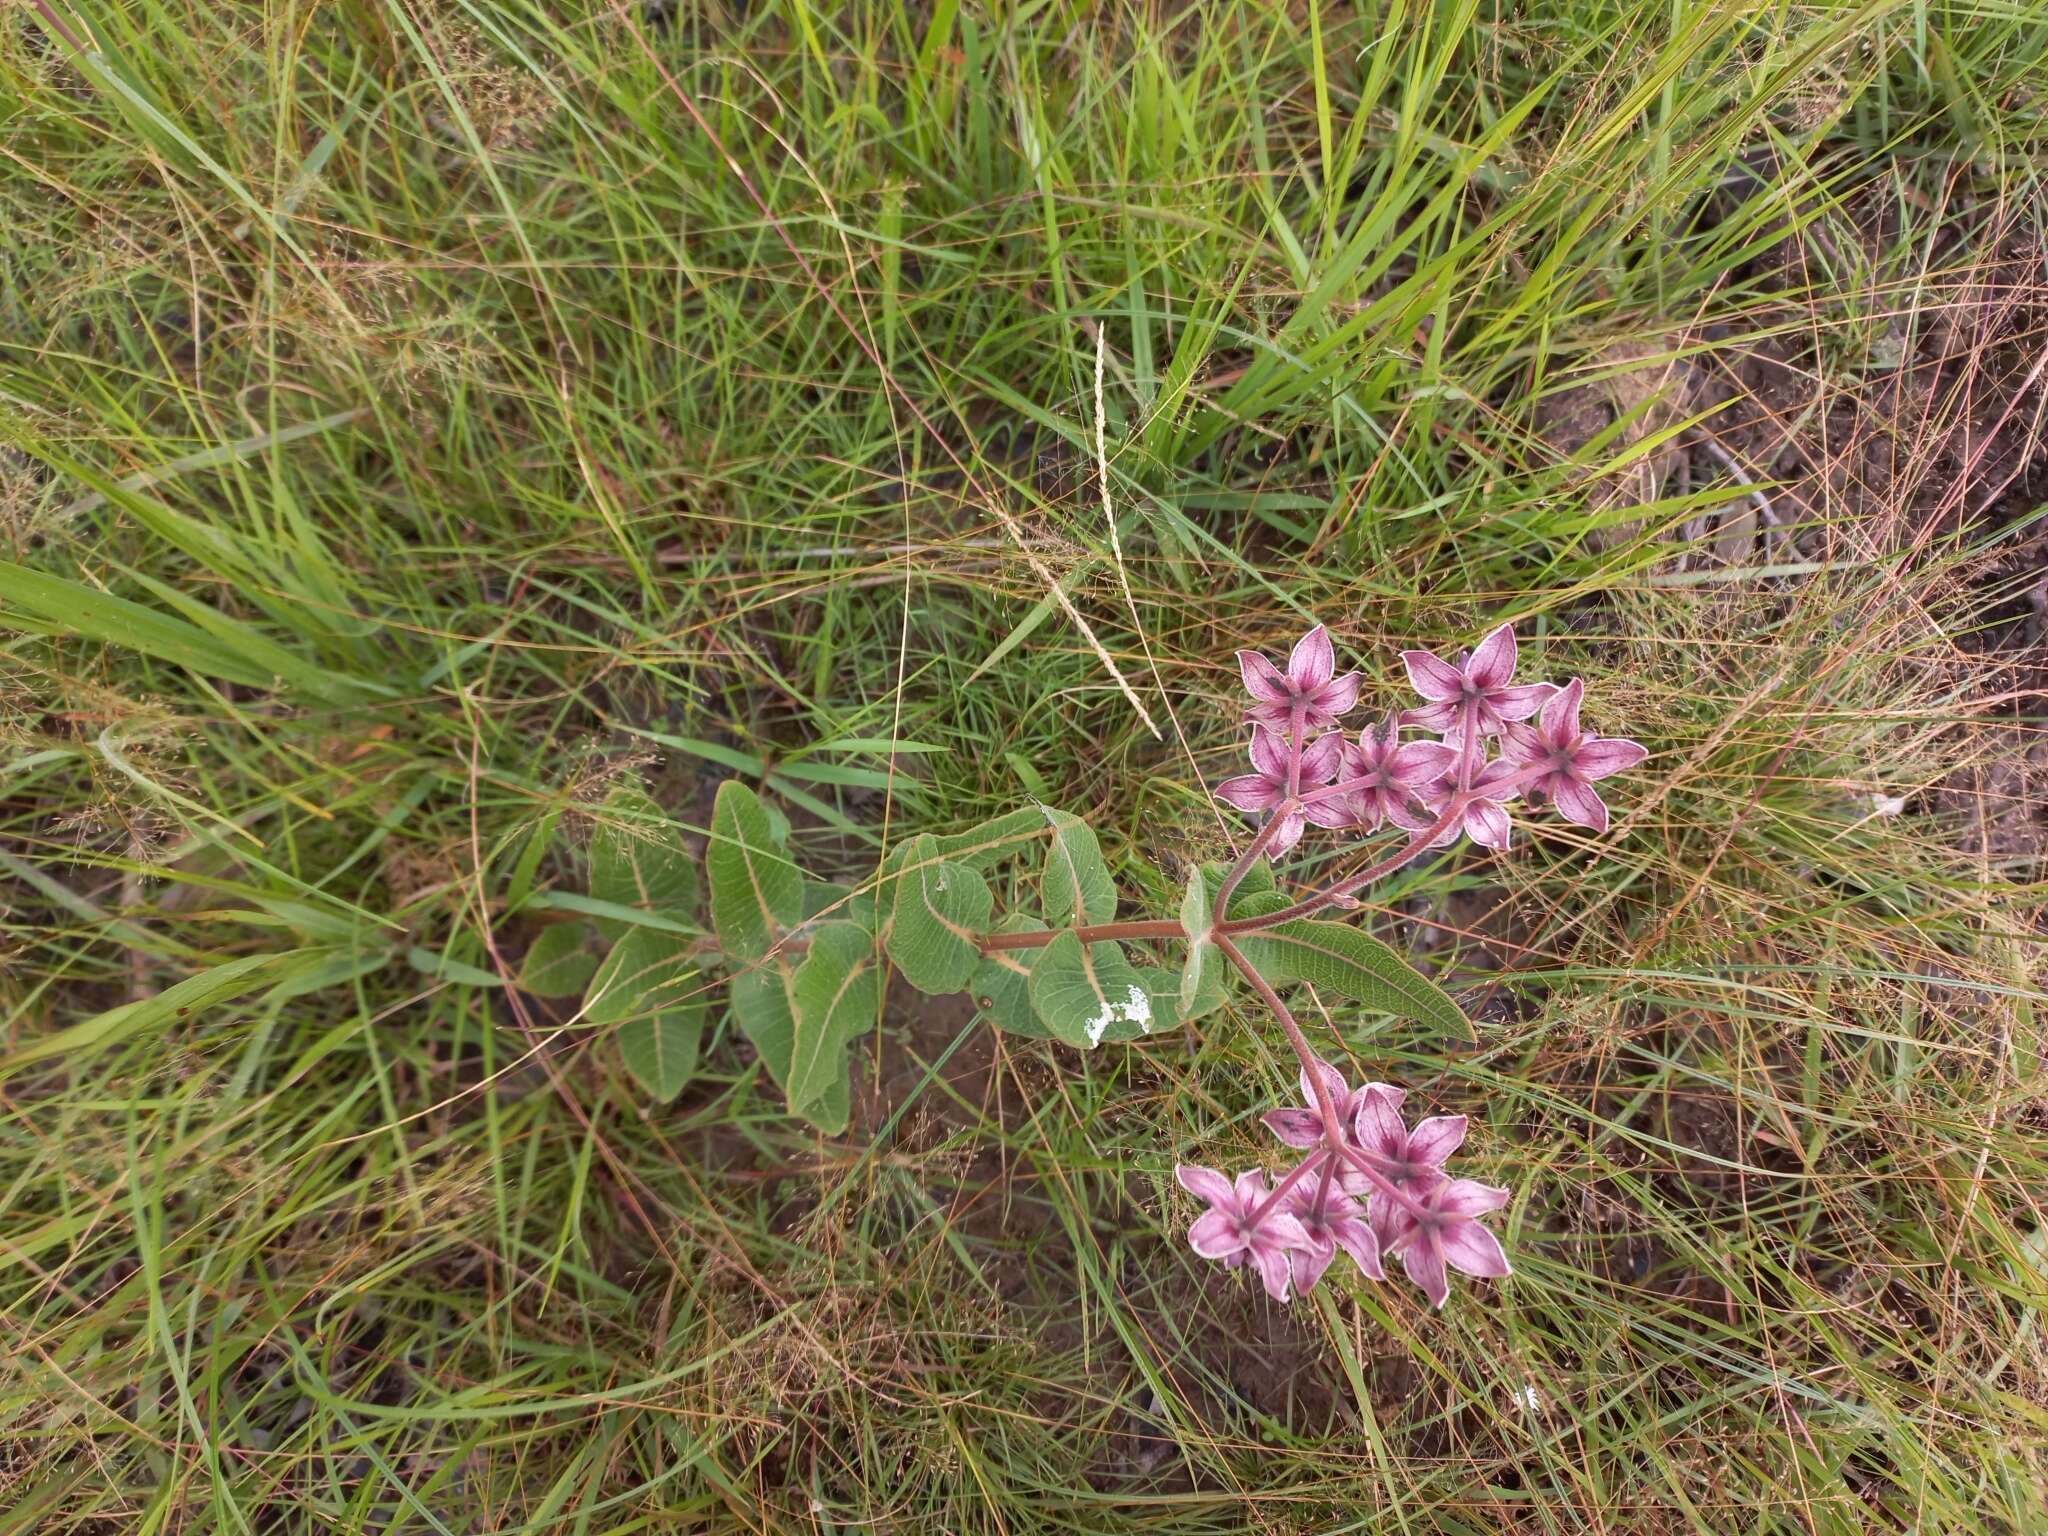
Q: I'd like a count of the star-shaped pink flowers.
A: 11